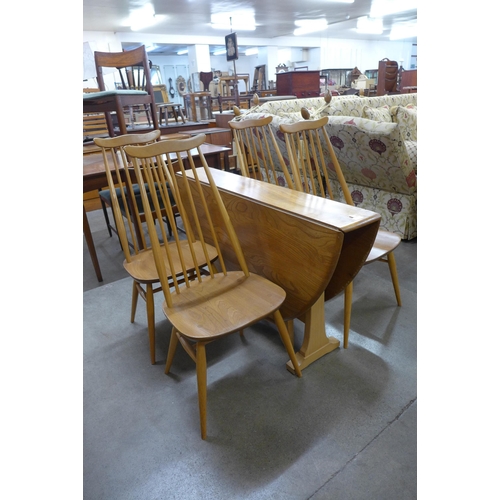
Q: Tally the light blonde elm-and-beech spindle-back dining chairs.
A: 4